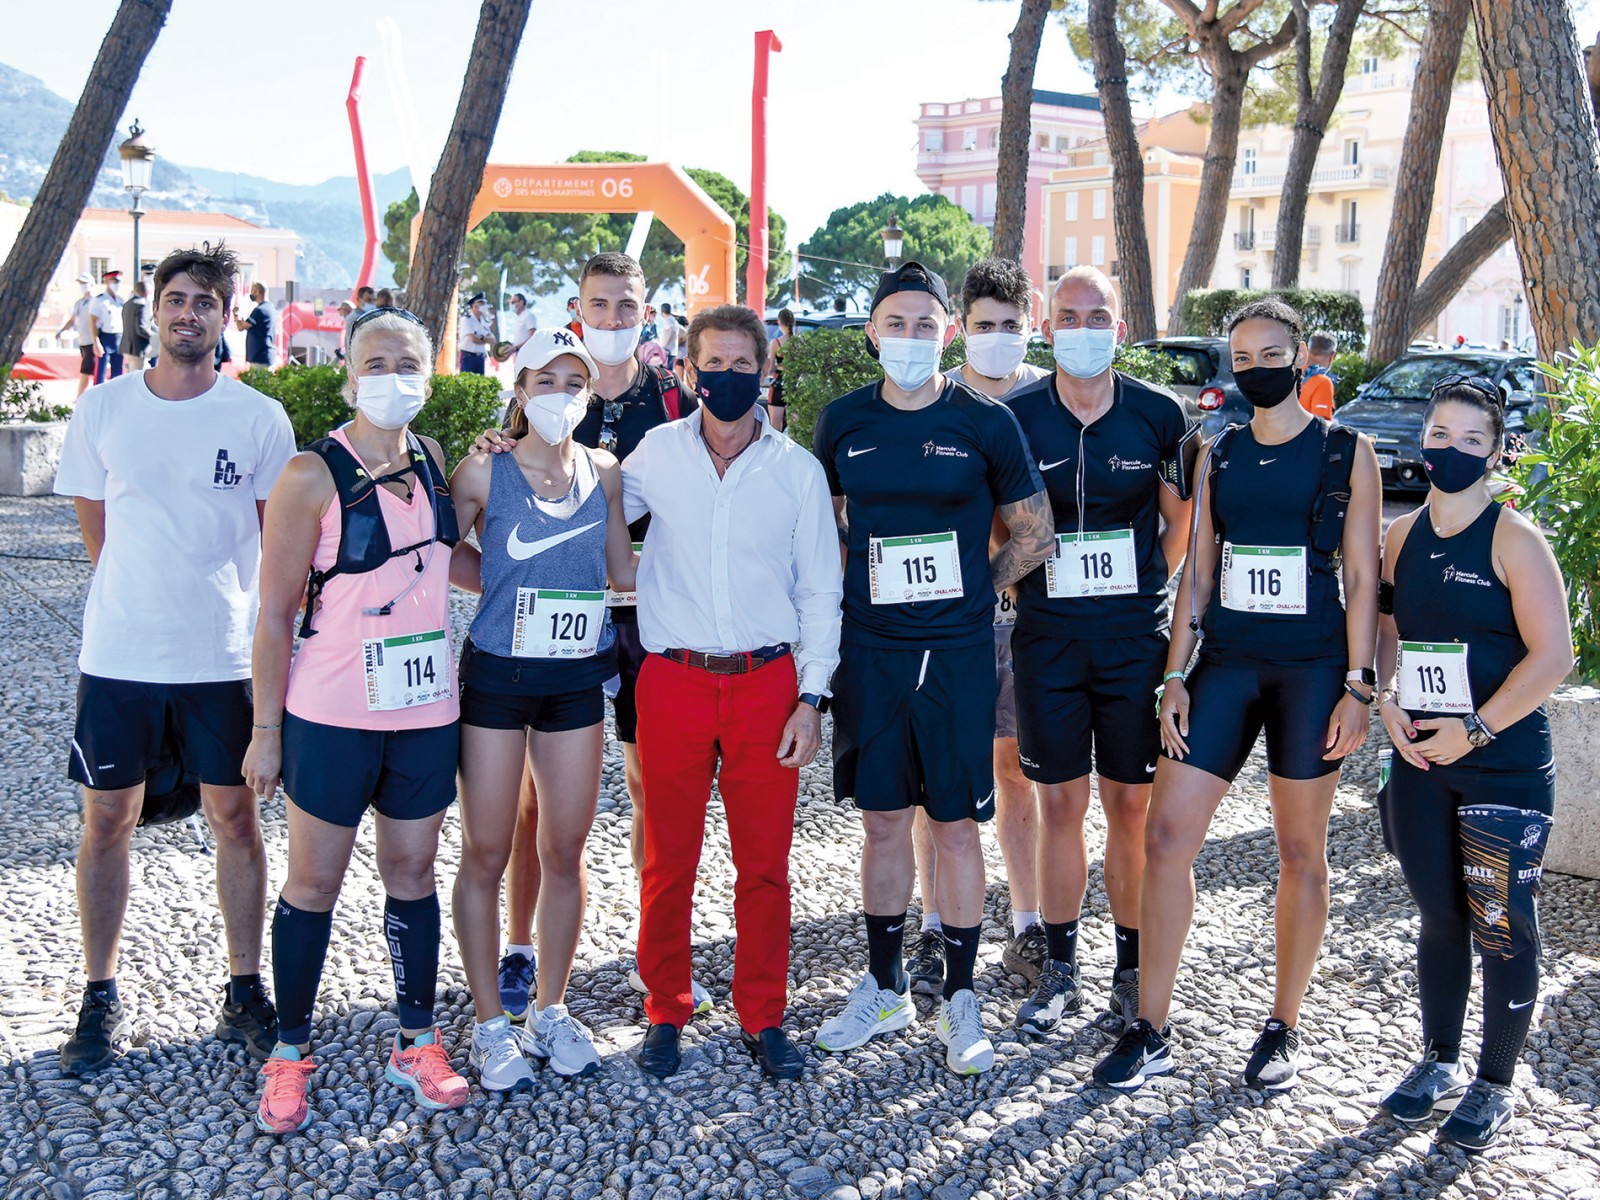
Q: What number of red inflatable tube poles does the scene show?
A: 2